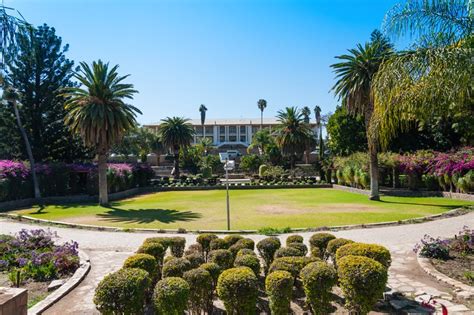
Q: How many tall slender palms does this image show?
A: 4